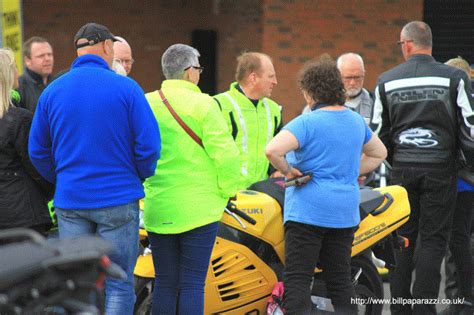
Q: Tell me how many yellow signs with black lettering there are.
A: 1